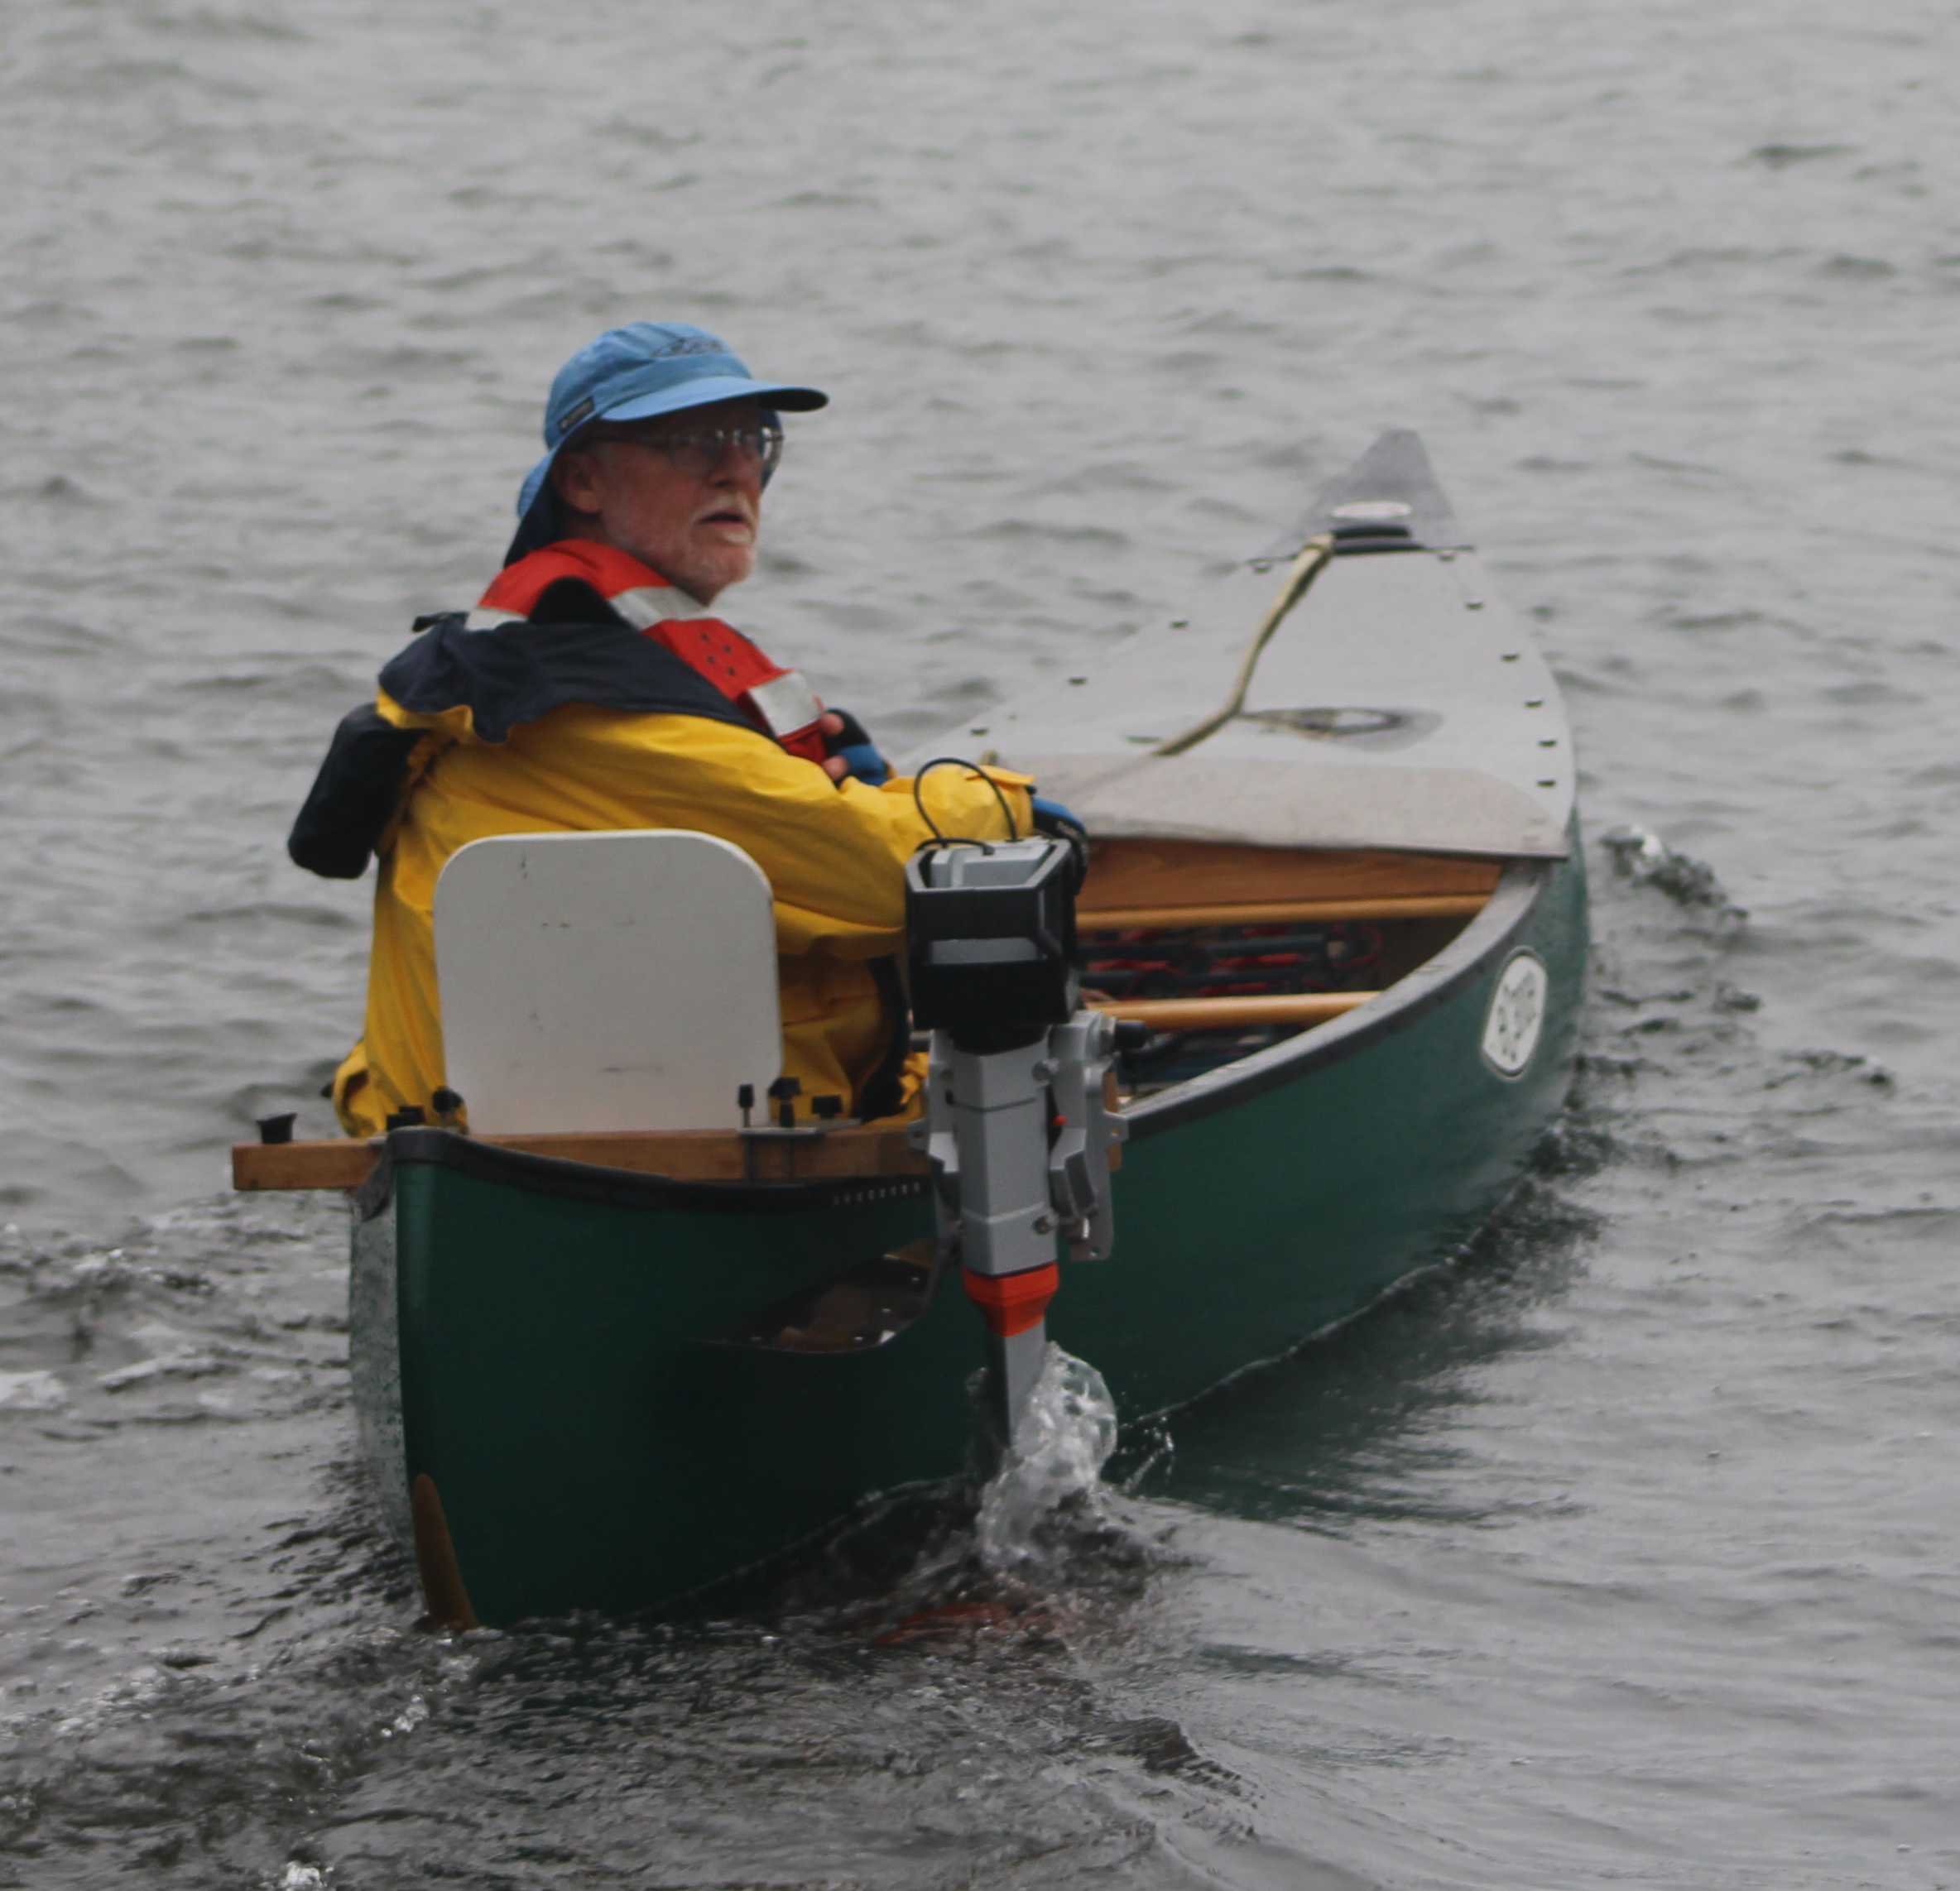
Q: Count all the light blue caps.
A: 1